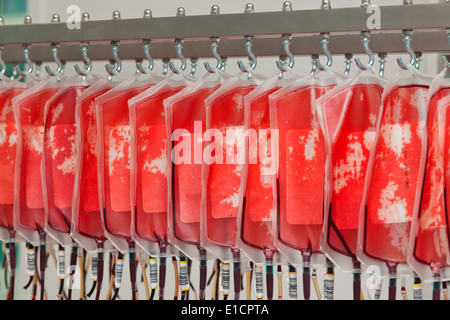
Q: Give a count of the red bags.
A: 13